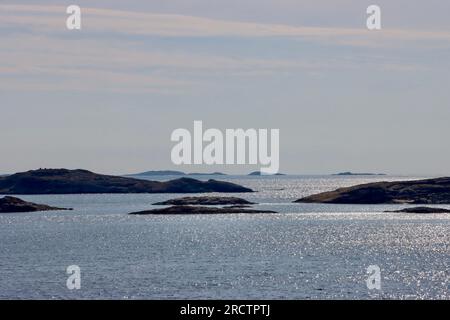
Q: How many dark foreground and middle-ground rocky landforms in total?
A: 6